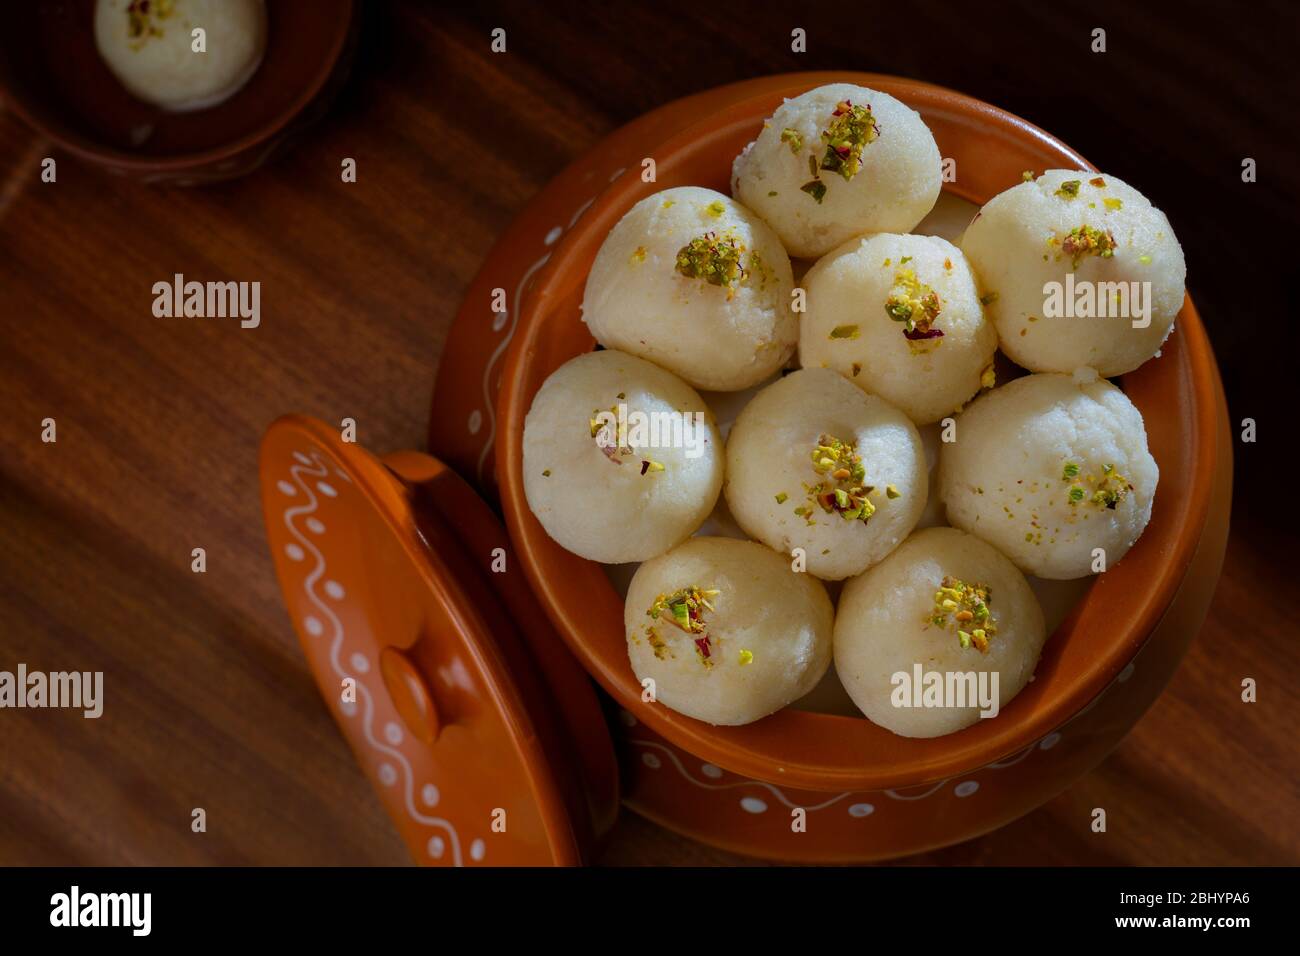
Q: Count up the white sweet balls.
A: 10